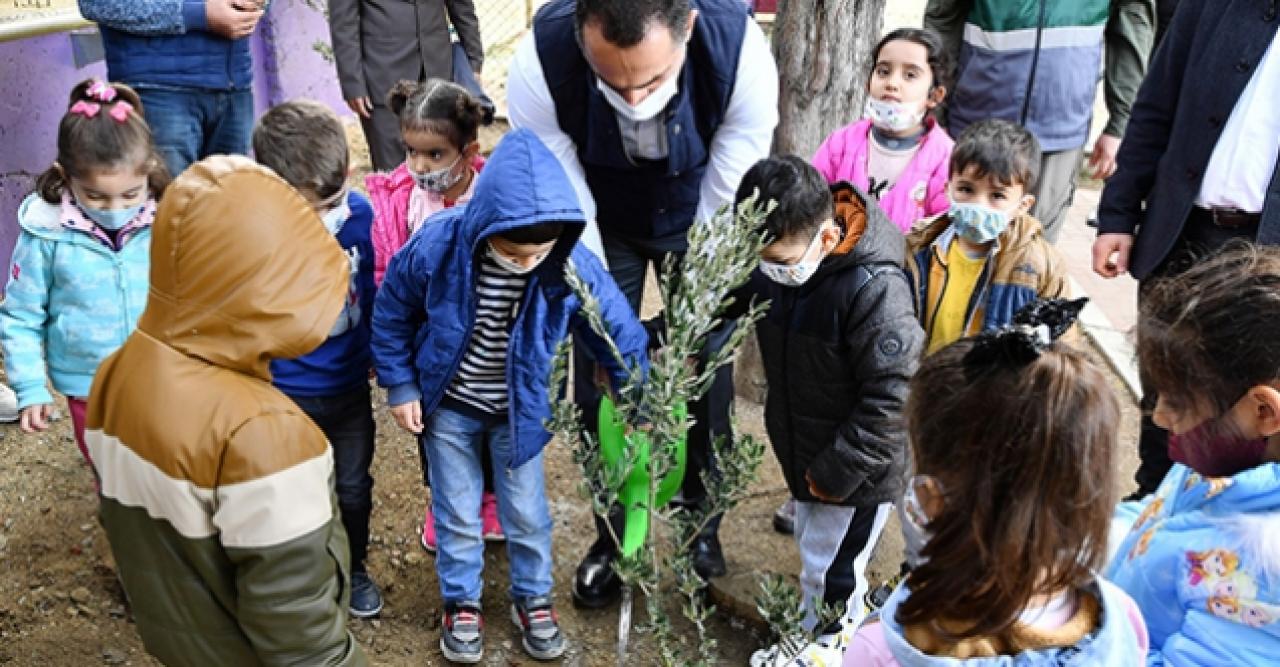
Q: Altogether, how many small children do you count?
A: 10